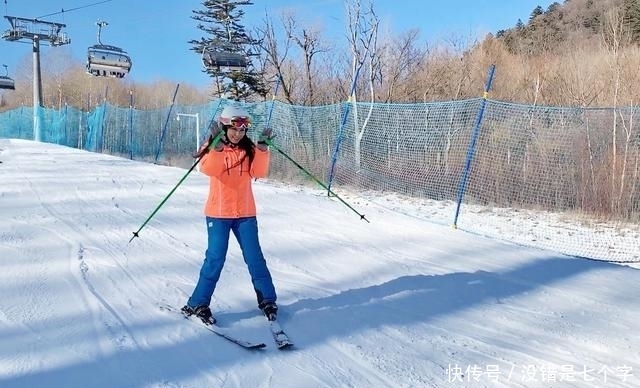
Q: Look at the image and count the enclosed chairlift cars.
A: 3